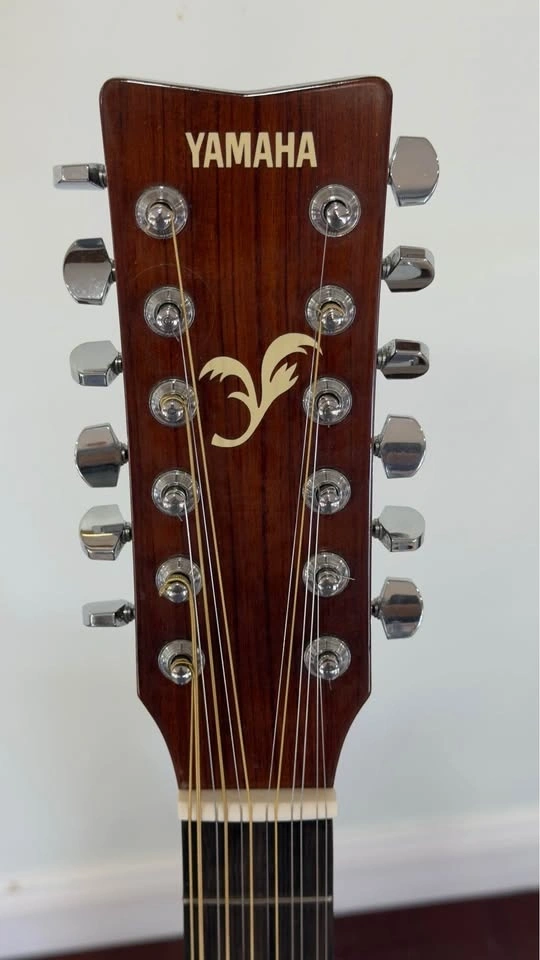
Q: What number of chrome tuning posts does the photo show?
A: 12